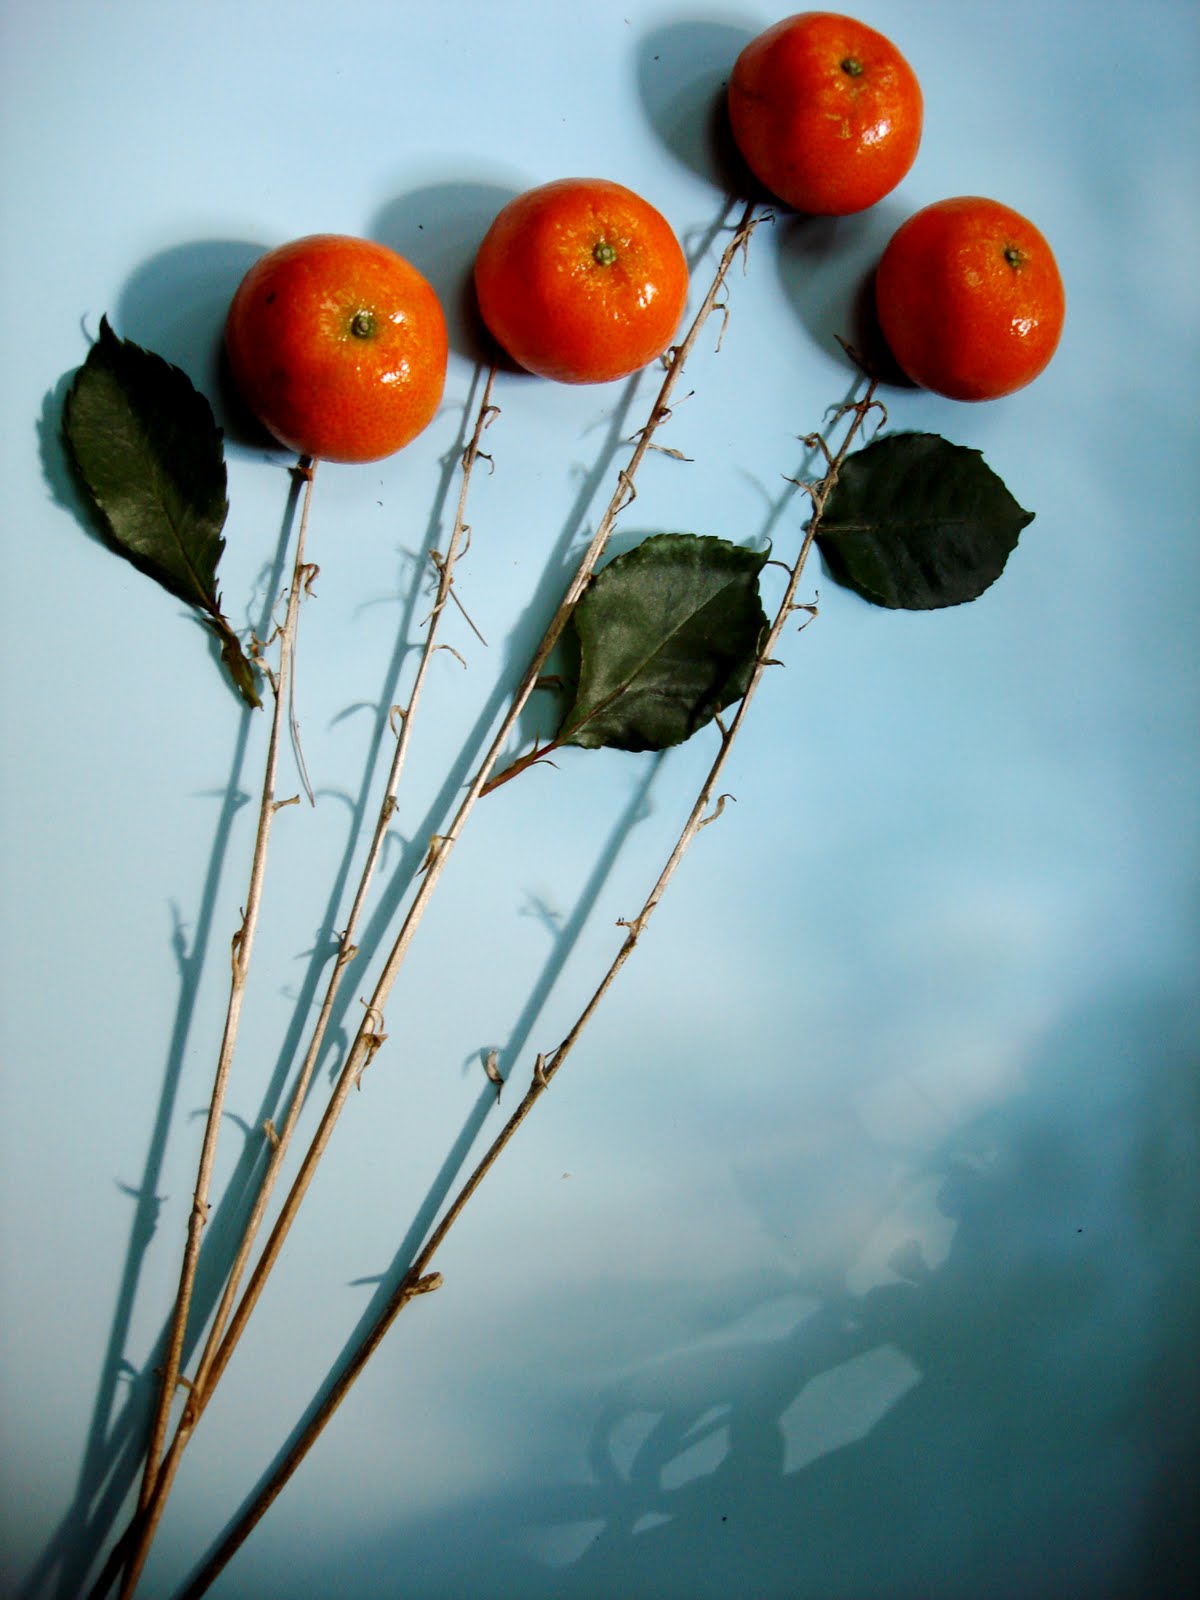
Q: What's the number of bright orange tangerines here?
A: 4